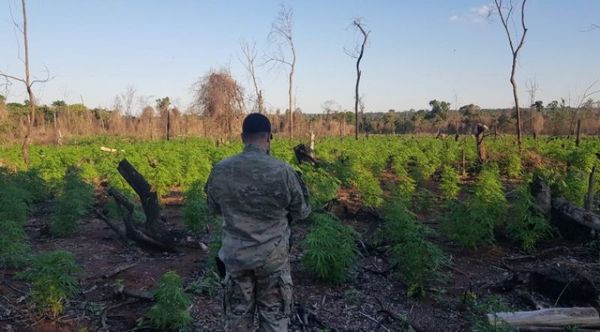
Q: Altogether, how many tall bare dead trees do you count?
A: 5